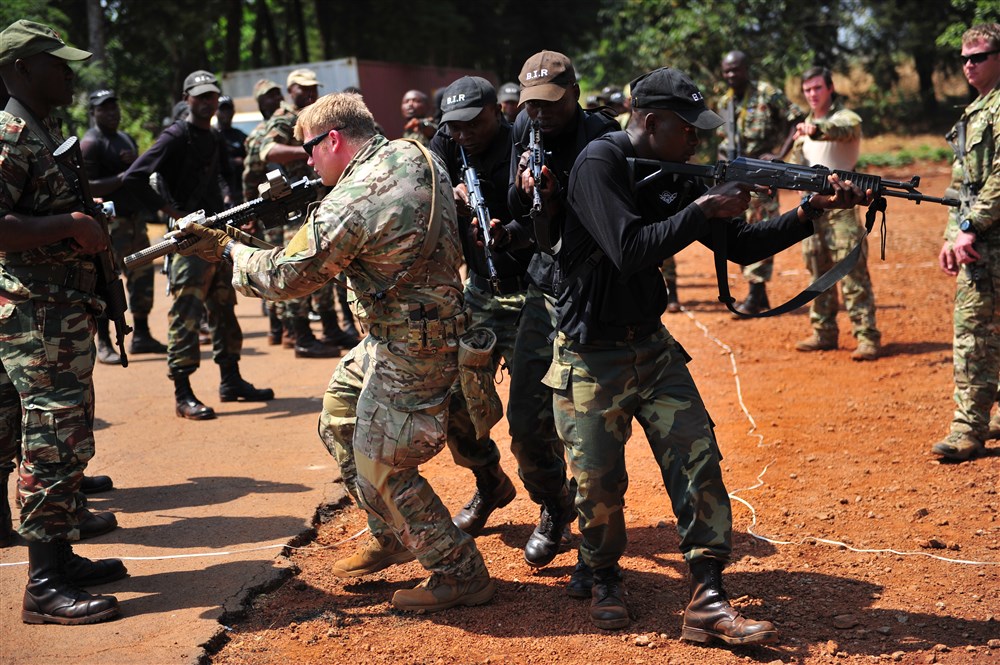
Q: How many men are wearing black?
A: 6